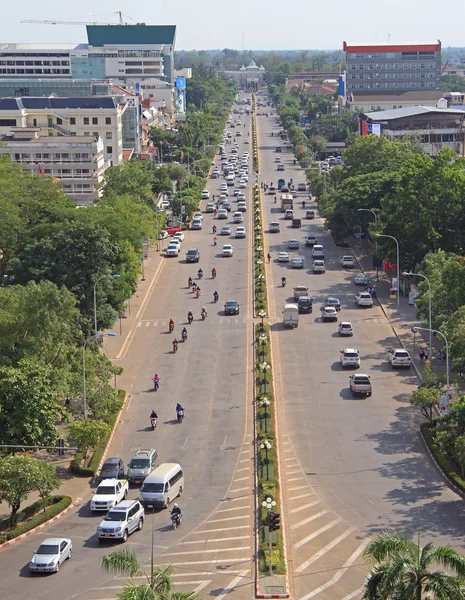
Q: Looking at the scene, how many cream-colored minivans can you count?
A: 1